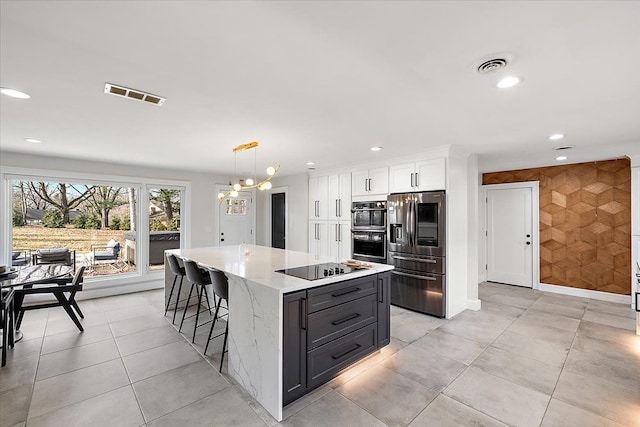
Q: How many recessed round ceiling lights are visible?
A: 7